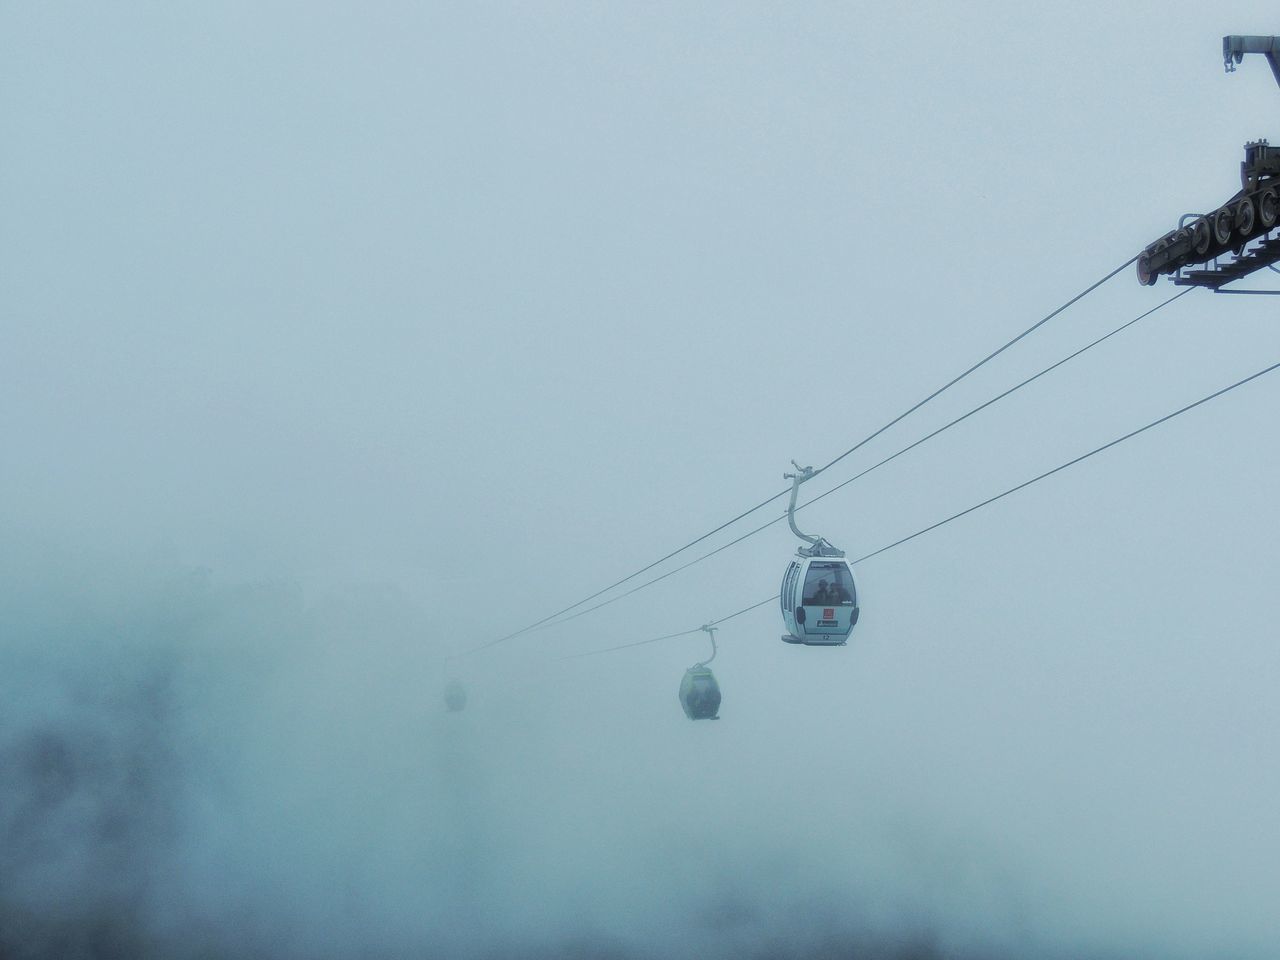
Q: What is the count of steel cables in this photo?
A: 3